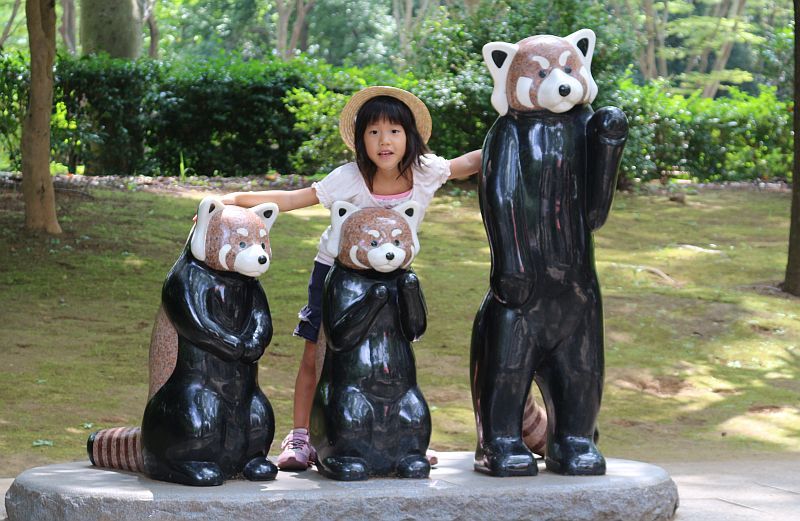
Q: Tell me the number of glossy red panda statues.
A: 3